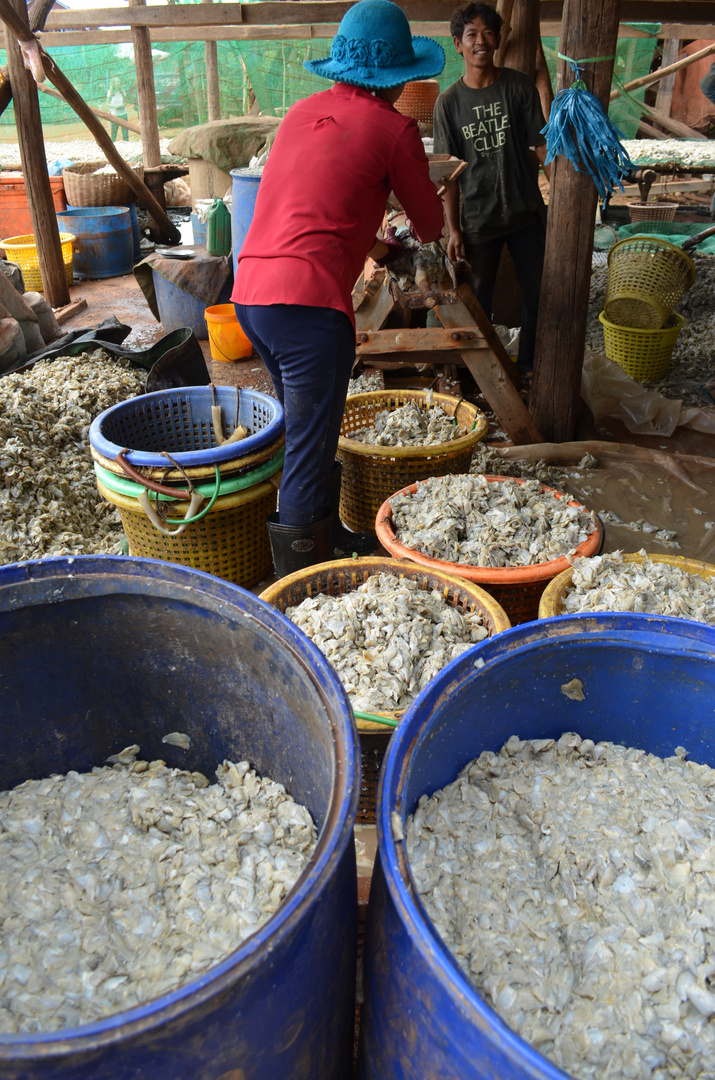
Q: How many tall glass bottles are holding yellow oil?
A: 0